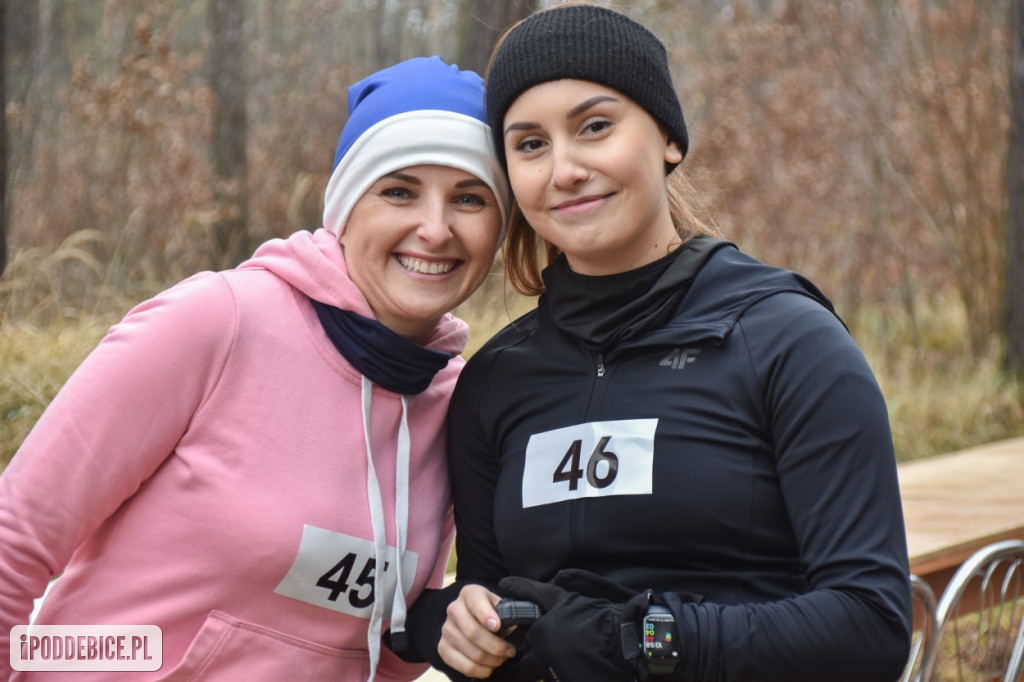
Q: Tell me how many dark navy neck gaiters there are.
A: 1